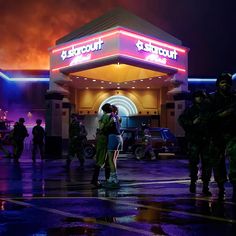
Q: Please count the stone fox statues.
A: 0